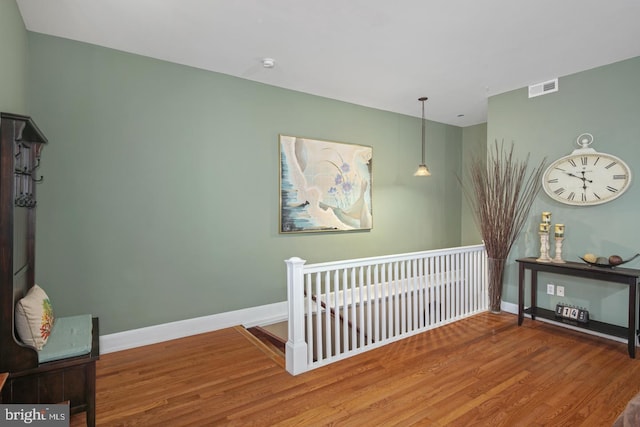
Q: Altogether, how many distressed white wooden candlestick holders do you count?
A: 3